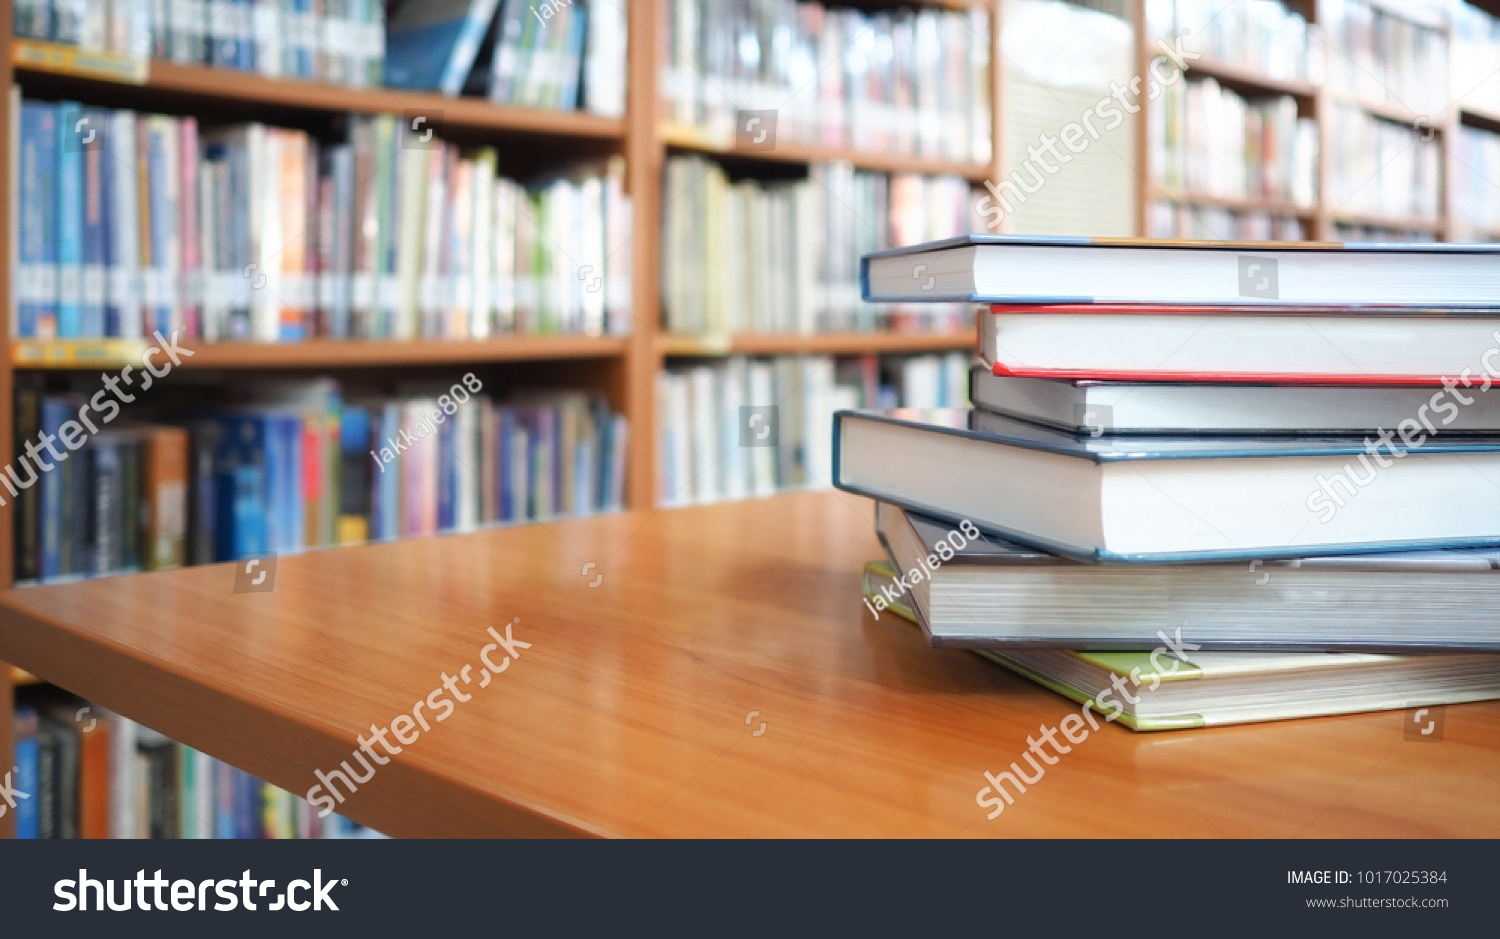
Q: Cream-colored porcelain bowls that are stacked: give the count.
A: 0